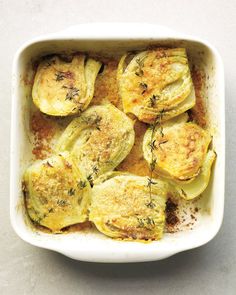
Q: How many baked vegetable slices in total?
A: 6